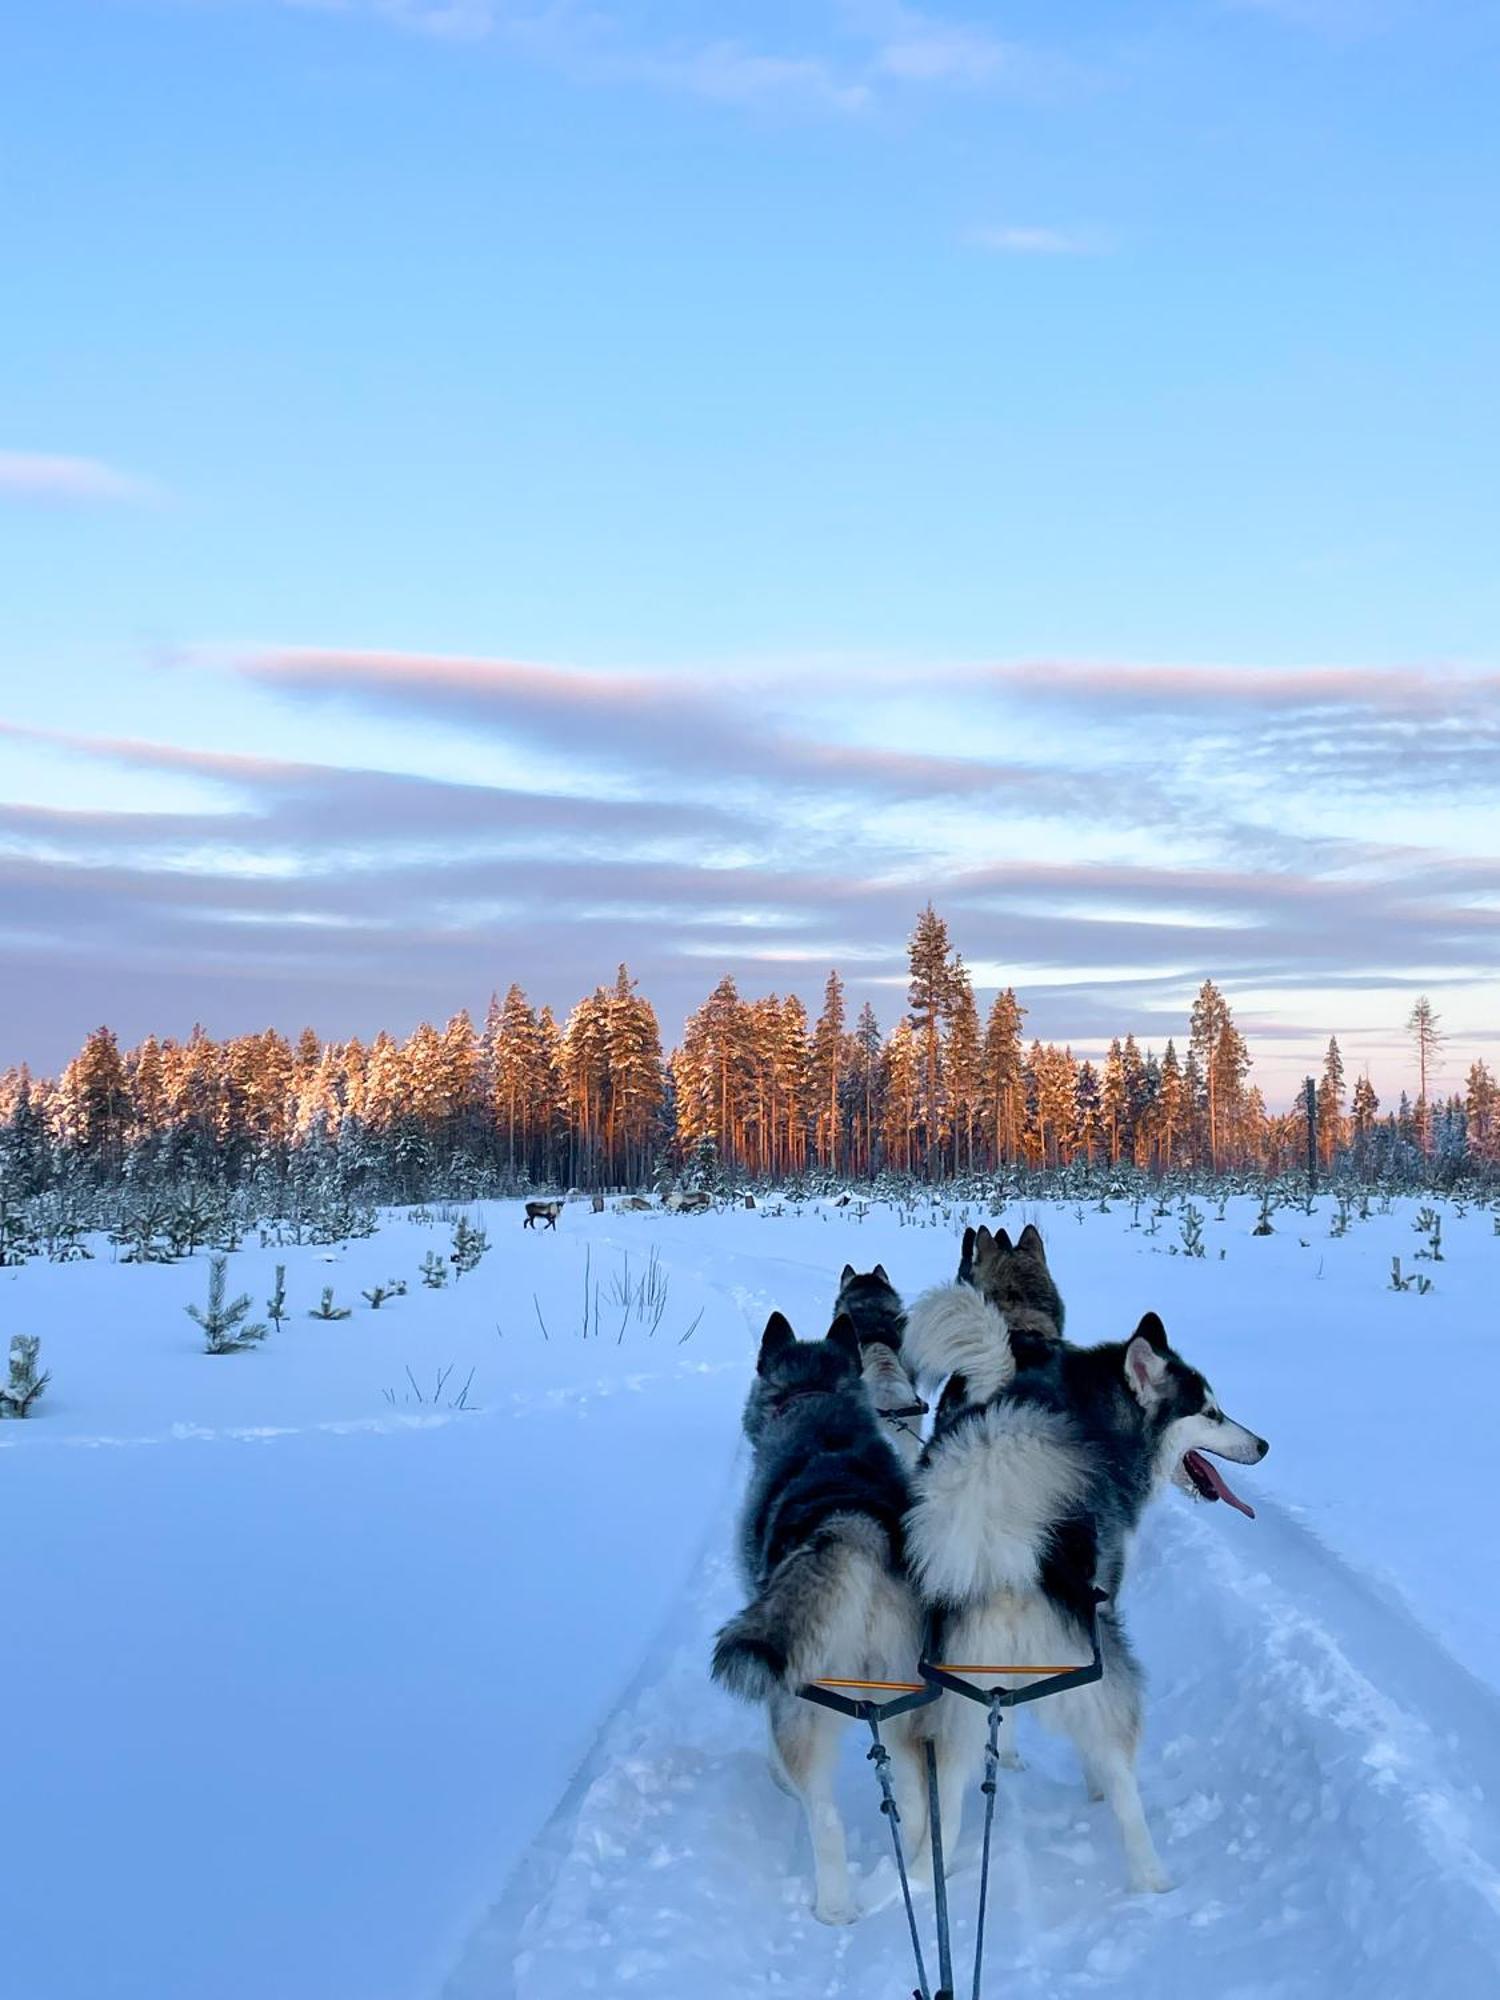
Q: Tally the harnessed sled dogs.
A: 5